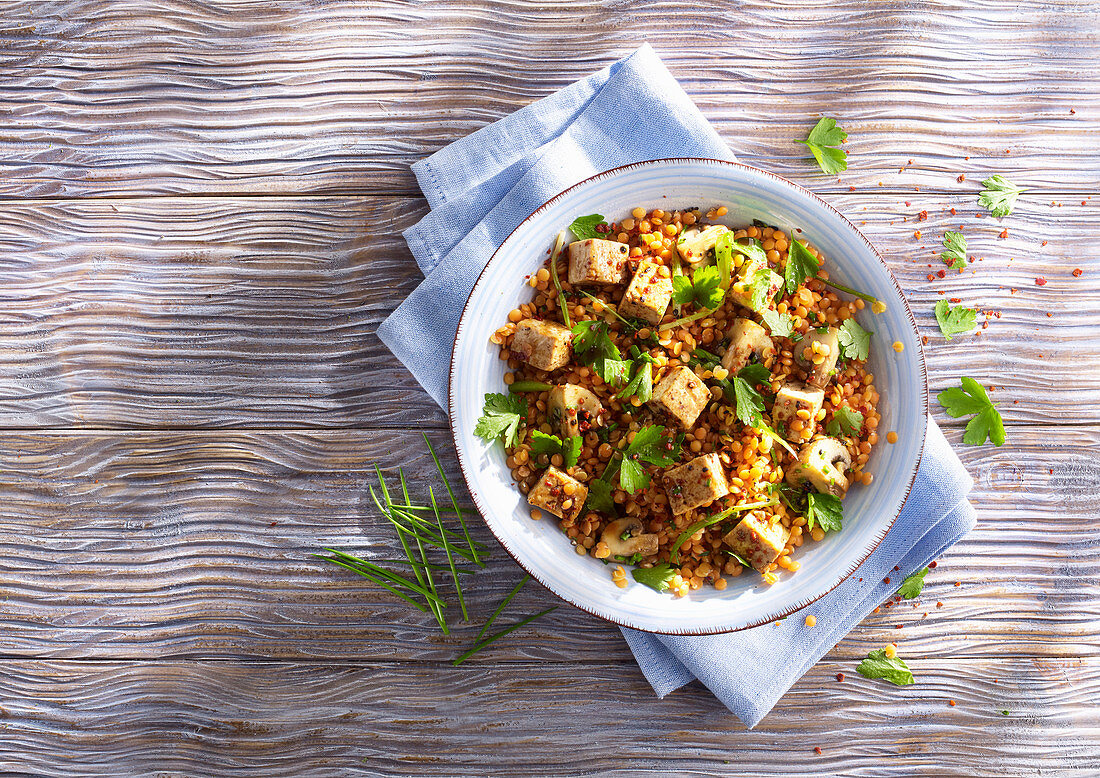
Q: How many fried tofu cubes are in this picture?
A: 9